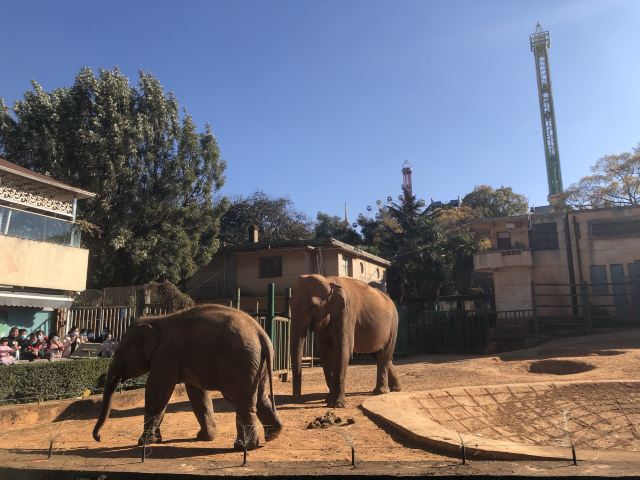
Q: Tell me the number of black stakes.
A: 6